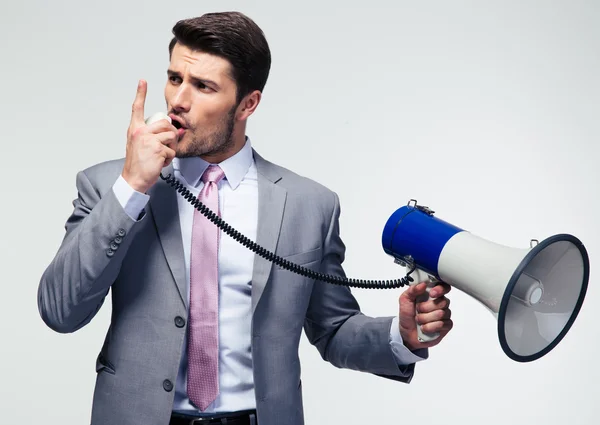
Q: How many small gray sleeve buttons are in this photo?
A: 4